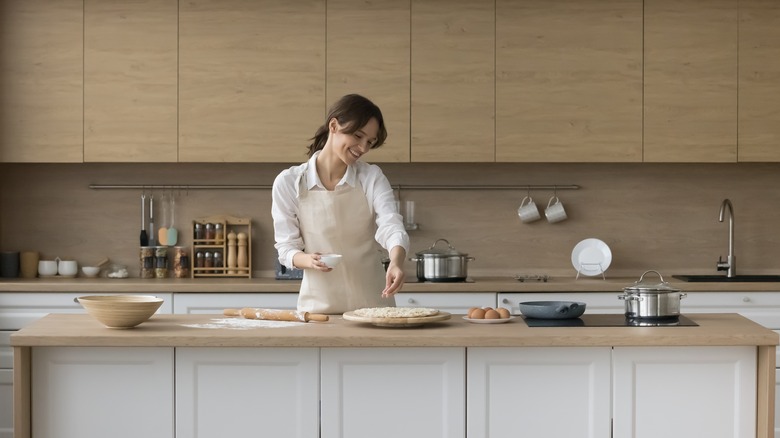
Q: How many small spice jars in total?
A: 6